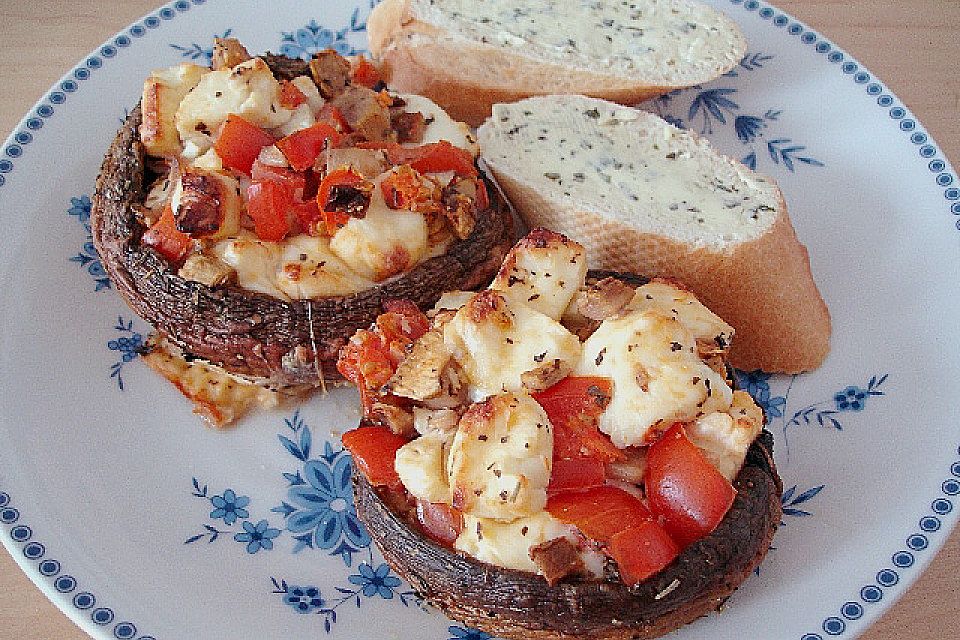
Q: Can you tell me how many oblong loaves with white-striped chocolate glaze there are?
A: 0